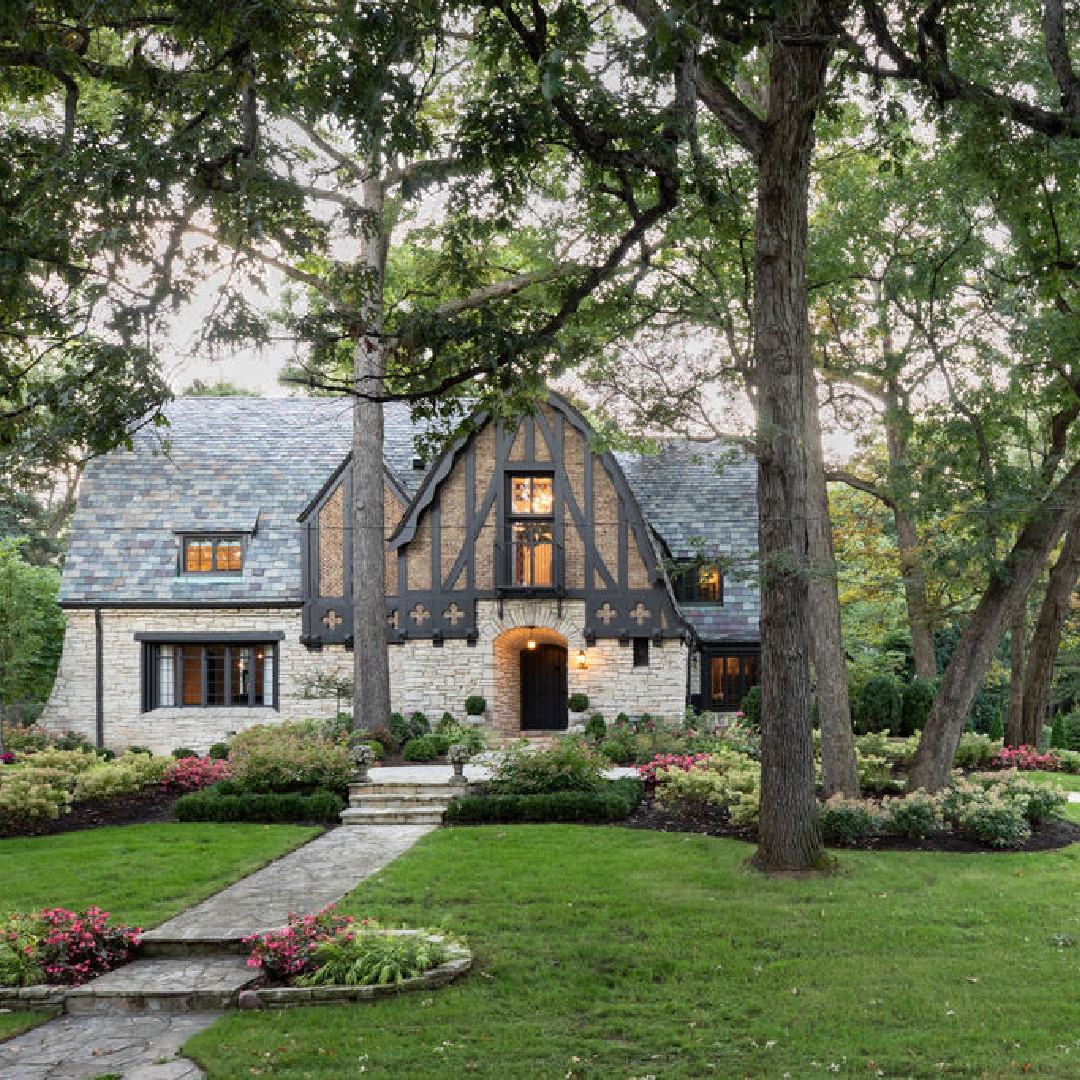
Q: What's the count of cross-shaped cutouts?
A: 6